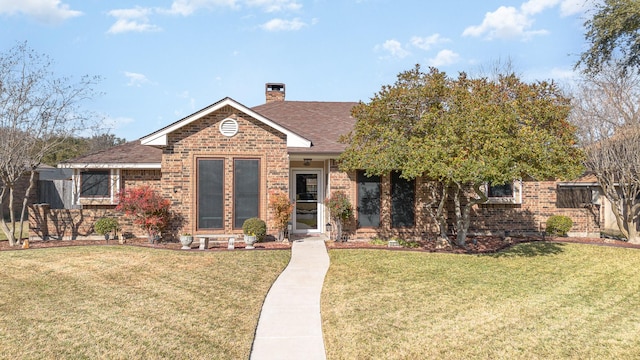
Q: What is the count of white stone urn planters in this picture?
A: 2